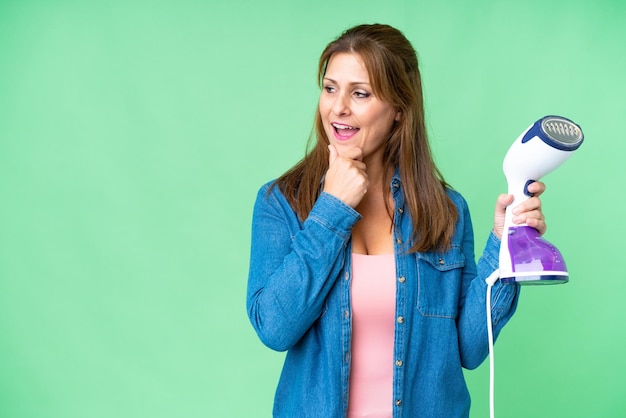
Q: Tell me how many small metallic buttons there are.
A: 8